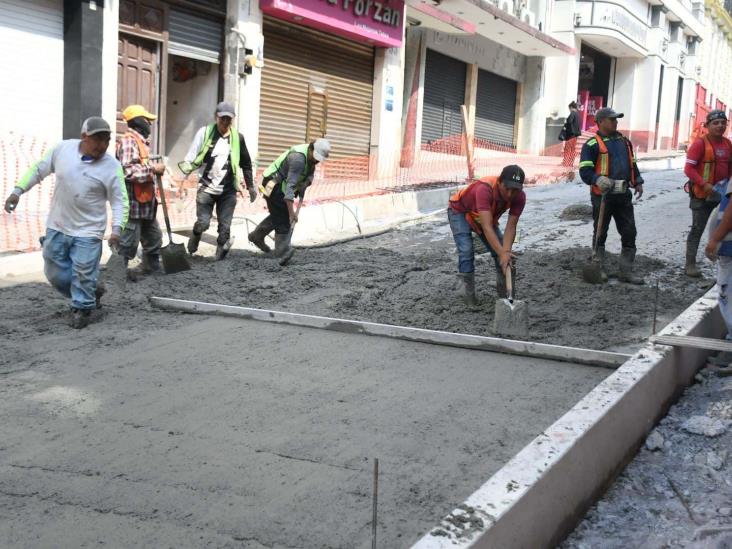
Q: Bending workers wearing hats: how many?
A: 2